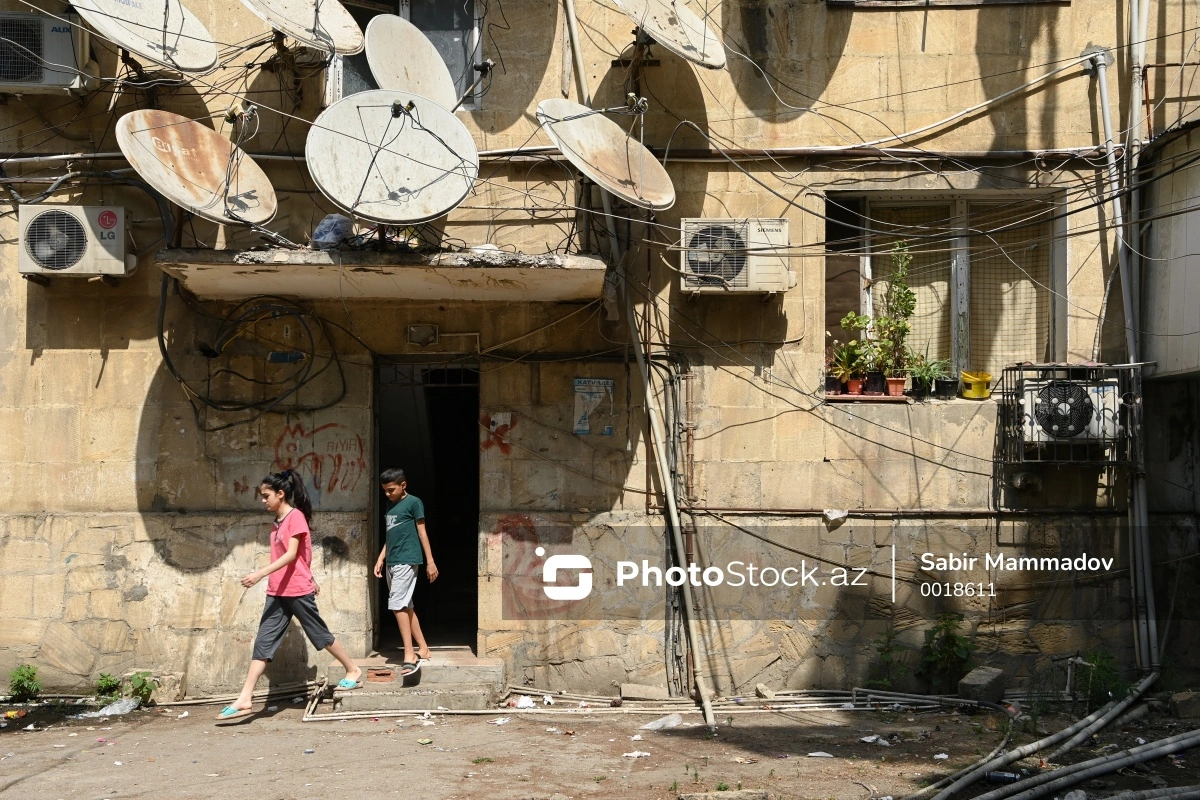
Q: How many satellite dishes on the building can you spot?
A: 7